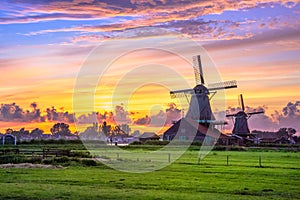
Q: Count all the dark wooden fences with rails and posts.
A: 1